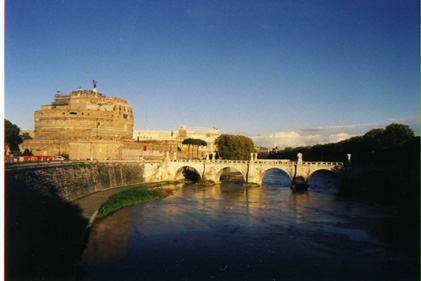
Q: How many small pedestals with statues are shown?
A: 8